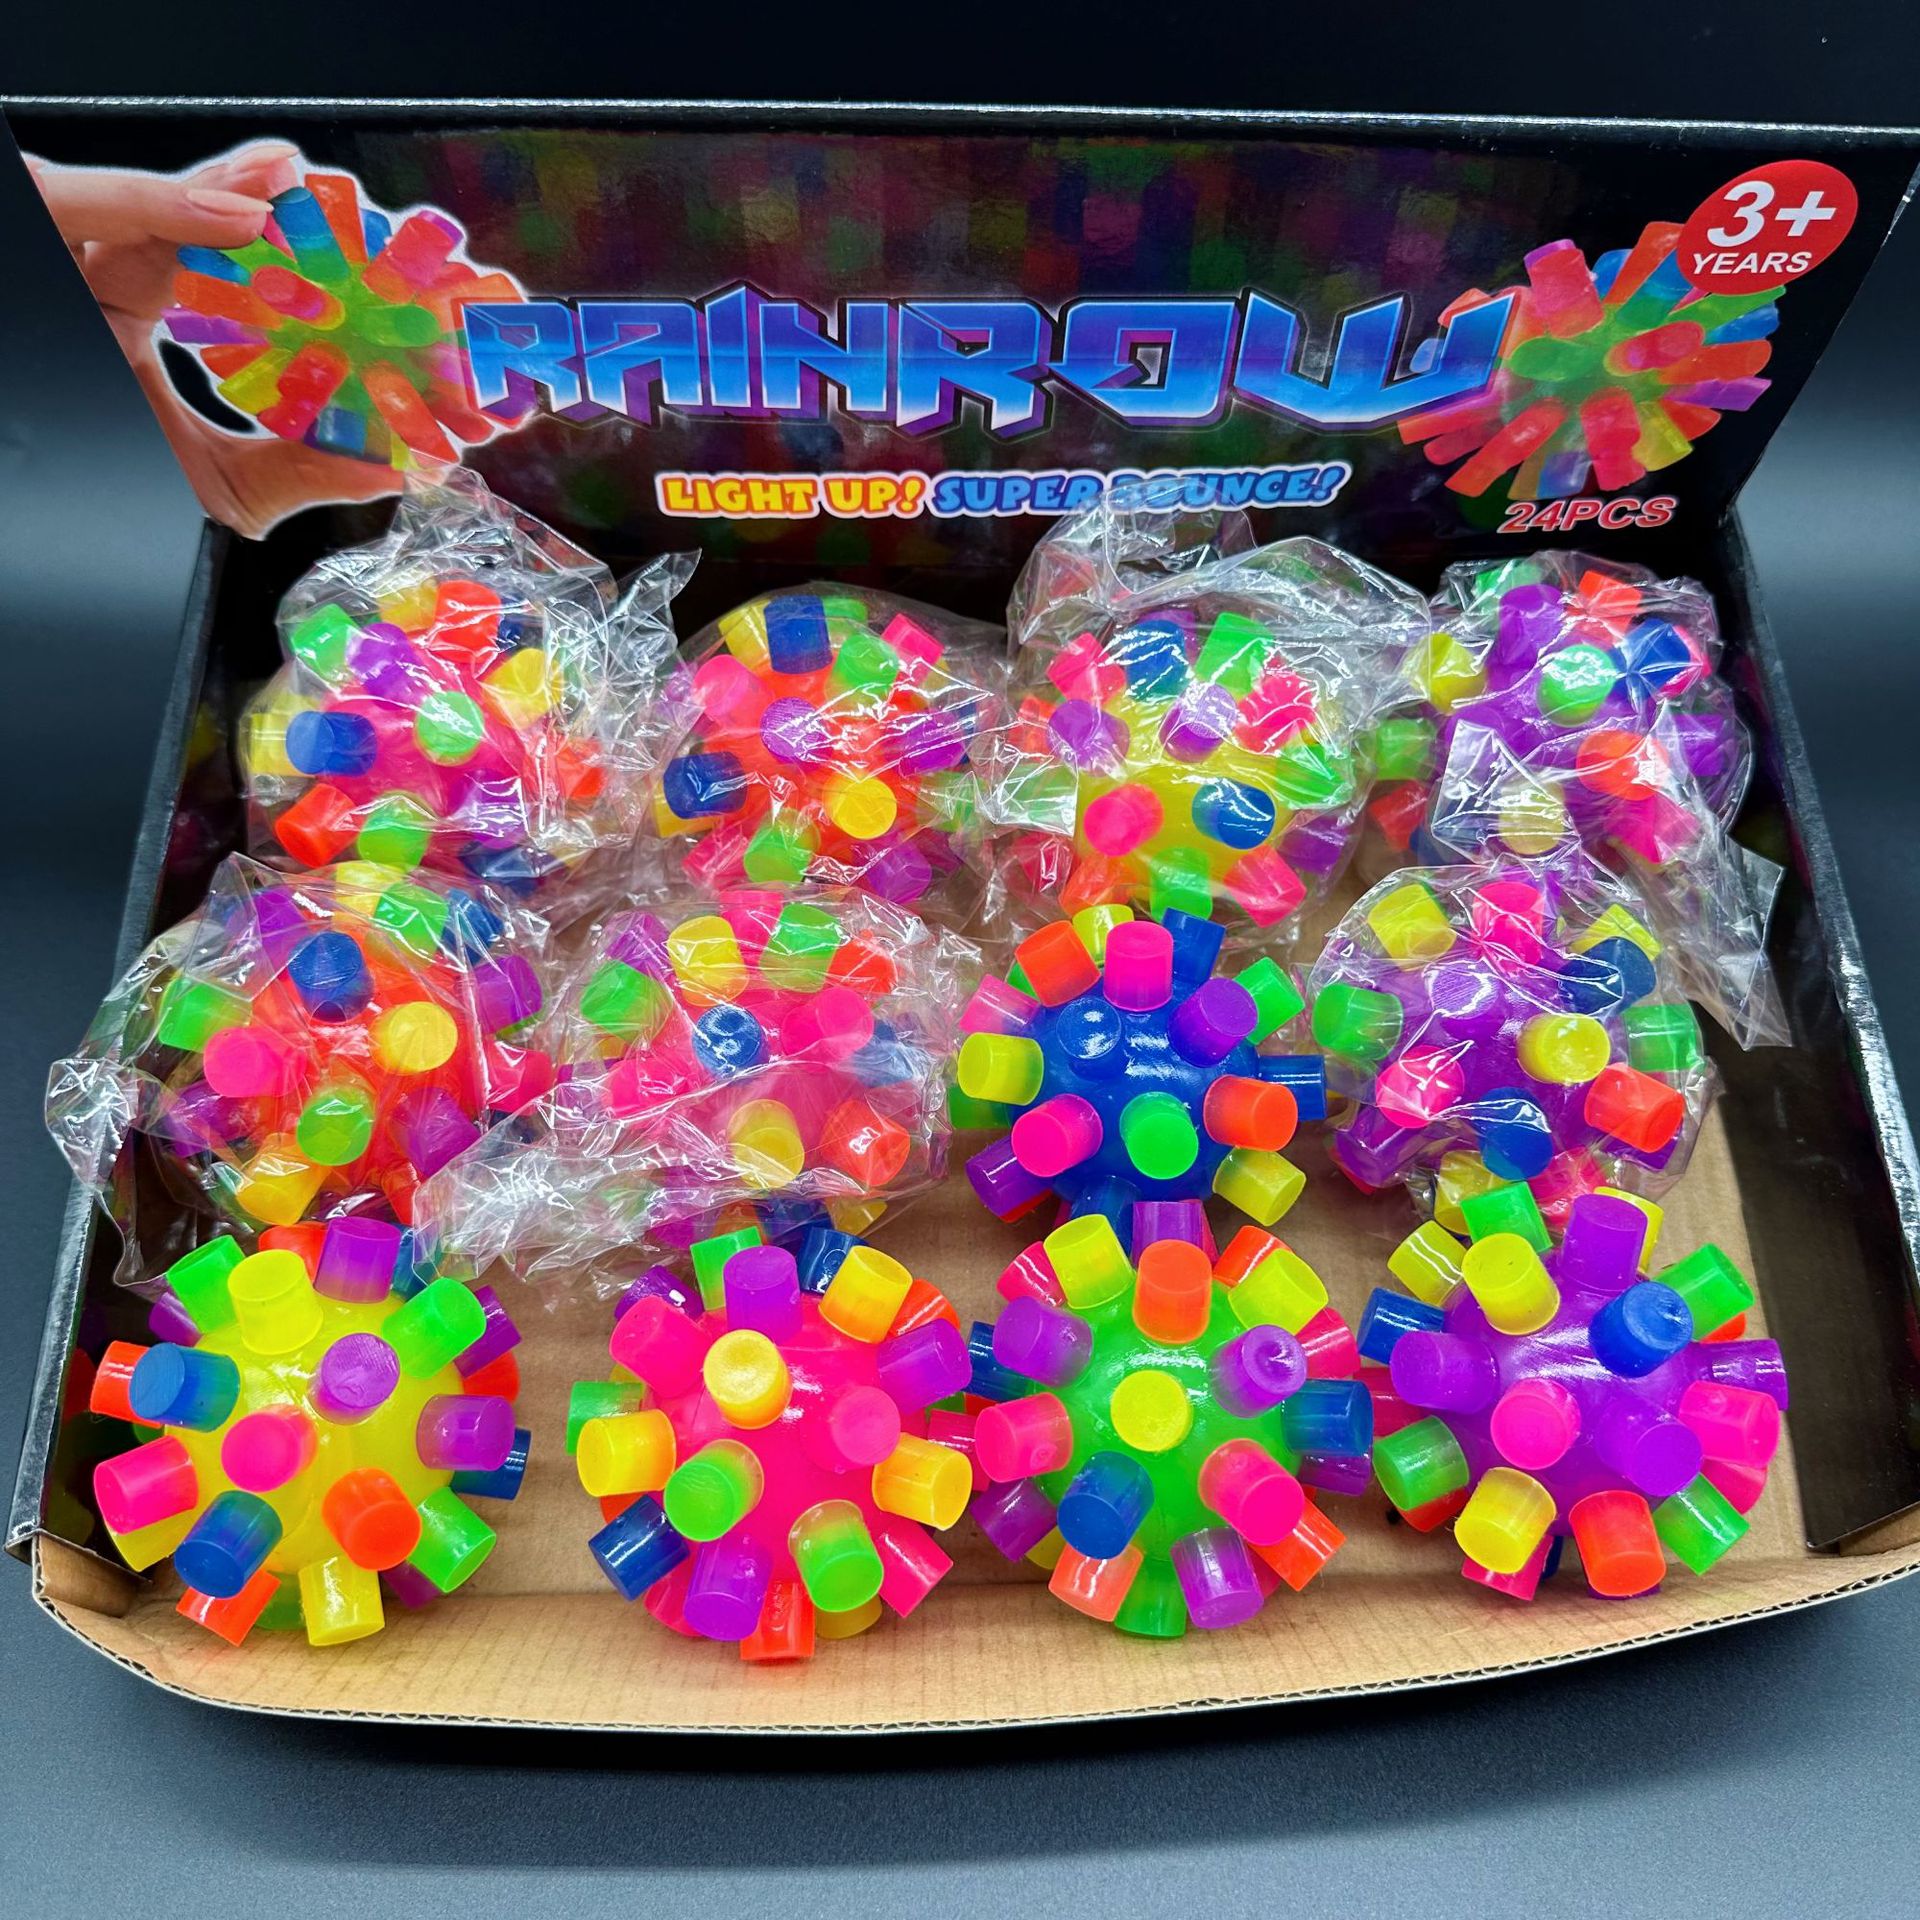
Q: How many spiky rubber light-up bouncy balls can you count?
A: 12